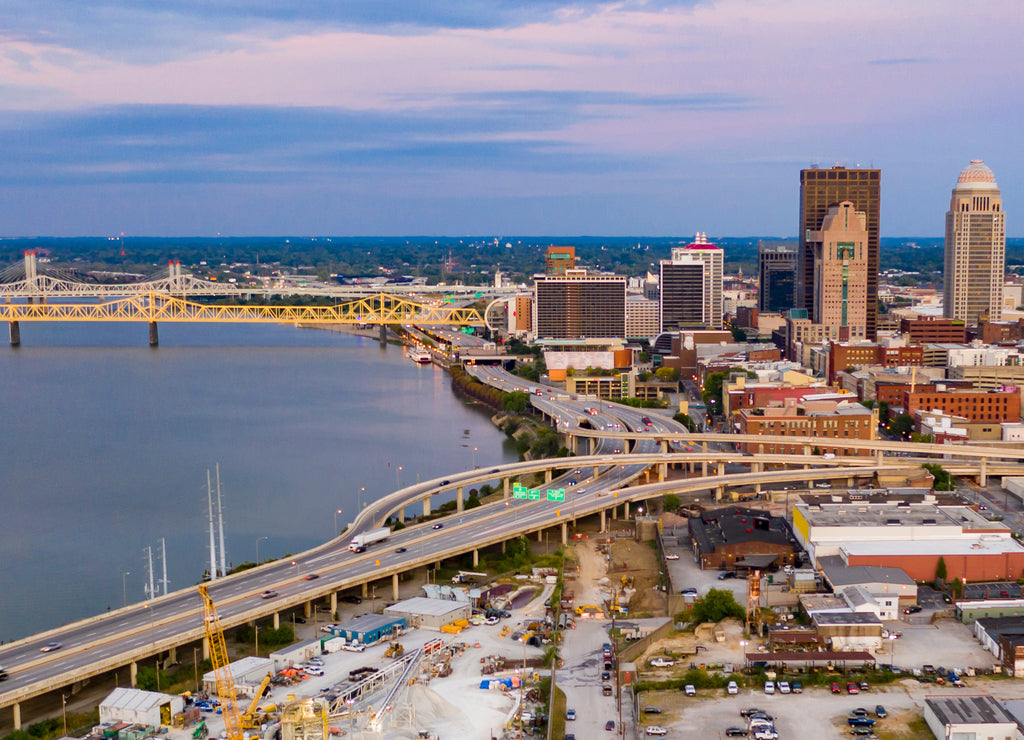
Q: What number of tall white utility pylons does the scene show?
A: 4